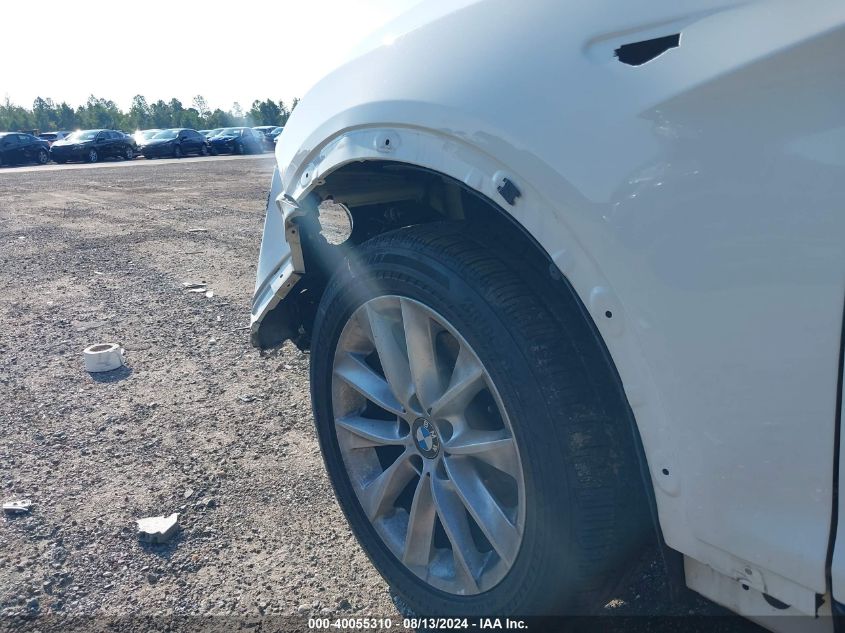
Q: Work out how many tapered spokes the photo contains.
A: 10